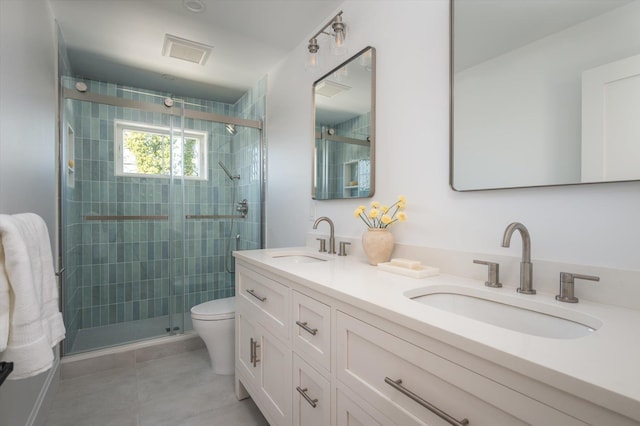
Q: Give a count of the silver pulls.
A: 6